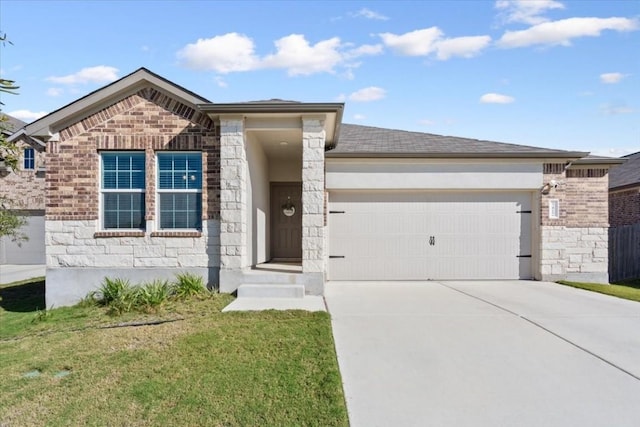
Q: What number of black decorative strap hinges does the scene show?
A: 4